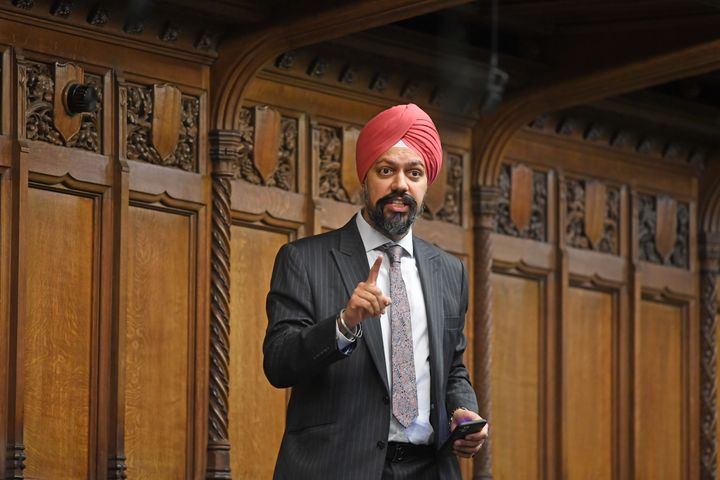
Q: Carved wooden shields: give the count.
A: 8